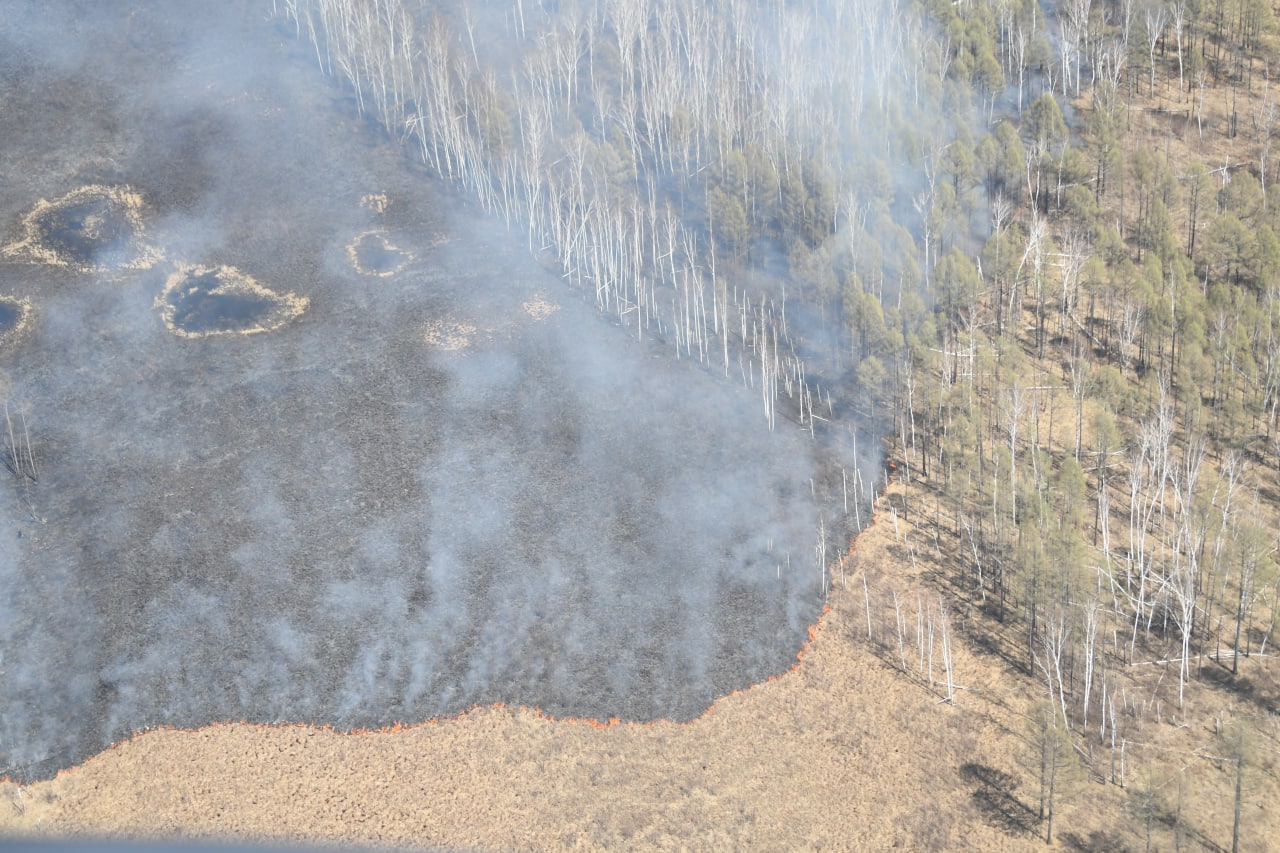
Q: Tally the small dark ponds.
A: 4